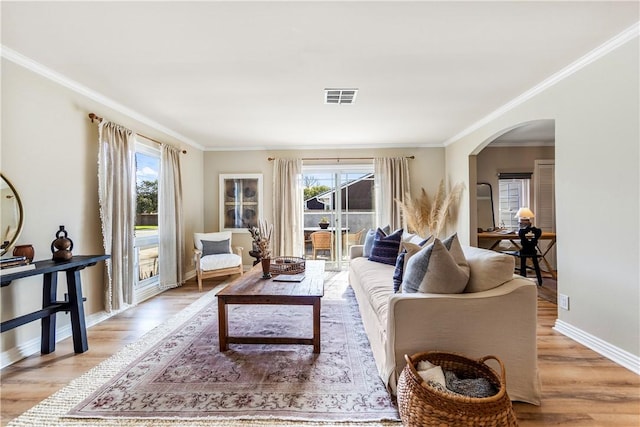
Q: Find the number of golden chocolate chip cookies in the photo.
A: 0